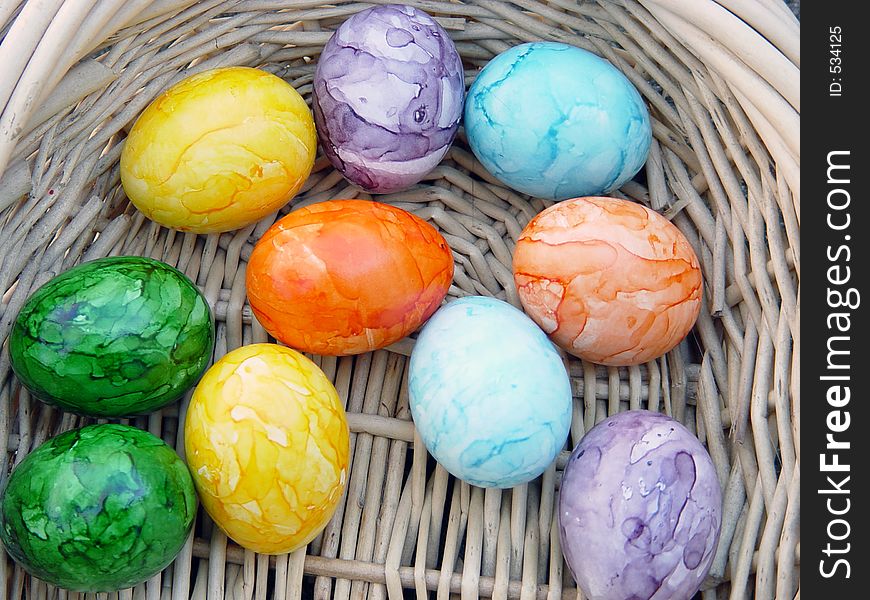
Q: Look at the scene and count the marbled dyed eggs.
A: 10